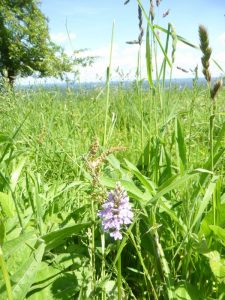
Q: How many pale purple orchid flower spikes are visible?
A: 1